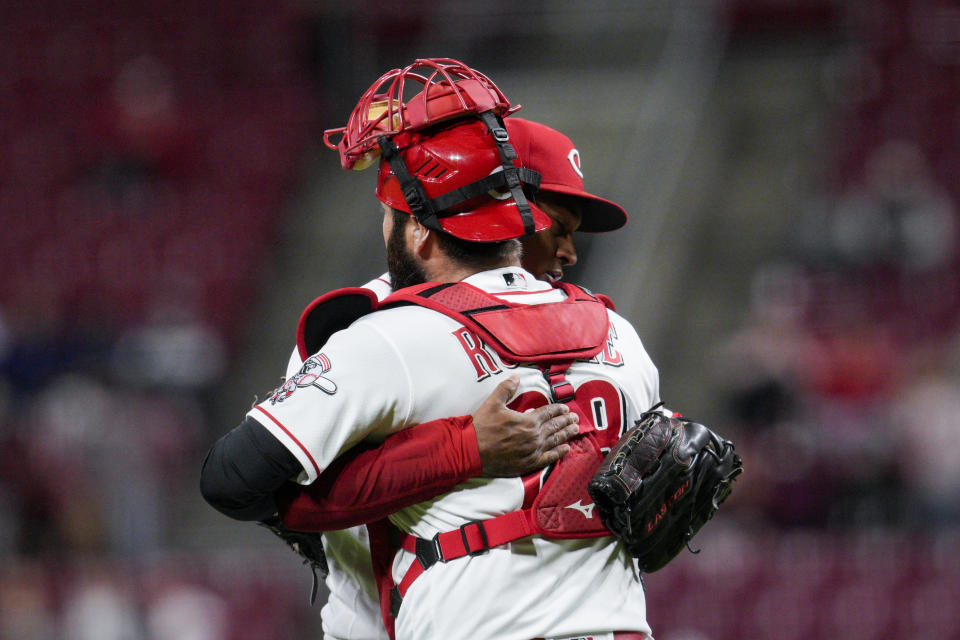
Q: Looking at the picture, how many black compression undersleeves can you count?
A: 1